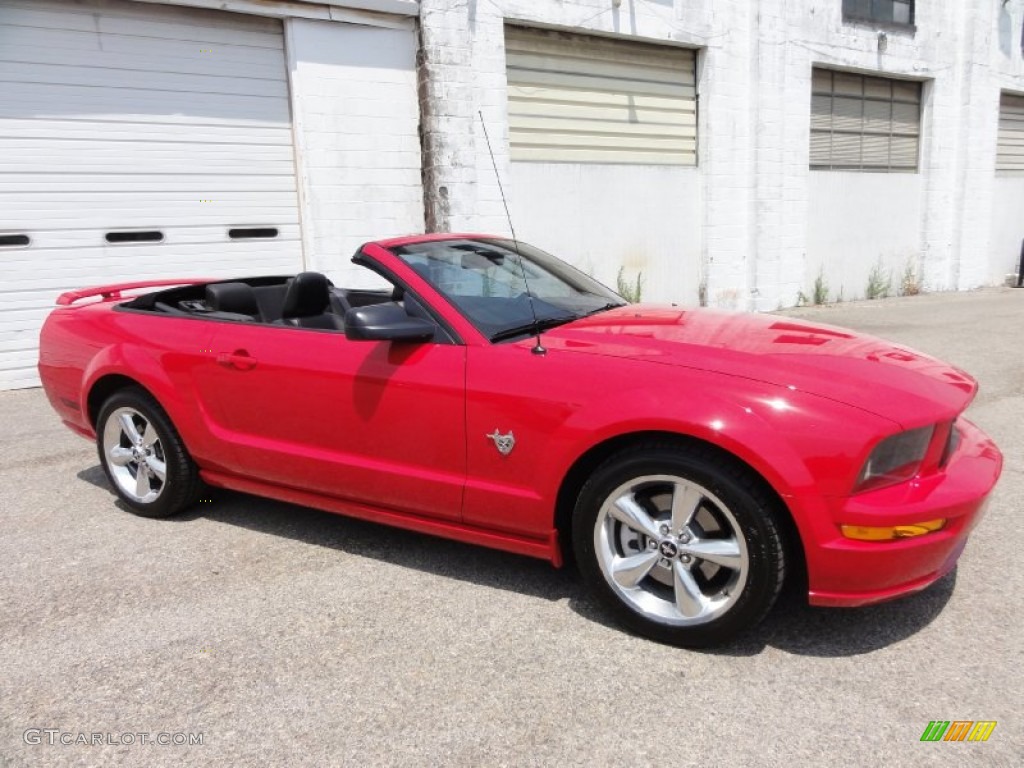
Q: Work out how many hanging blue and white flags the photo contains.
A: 0